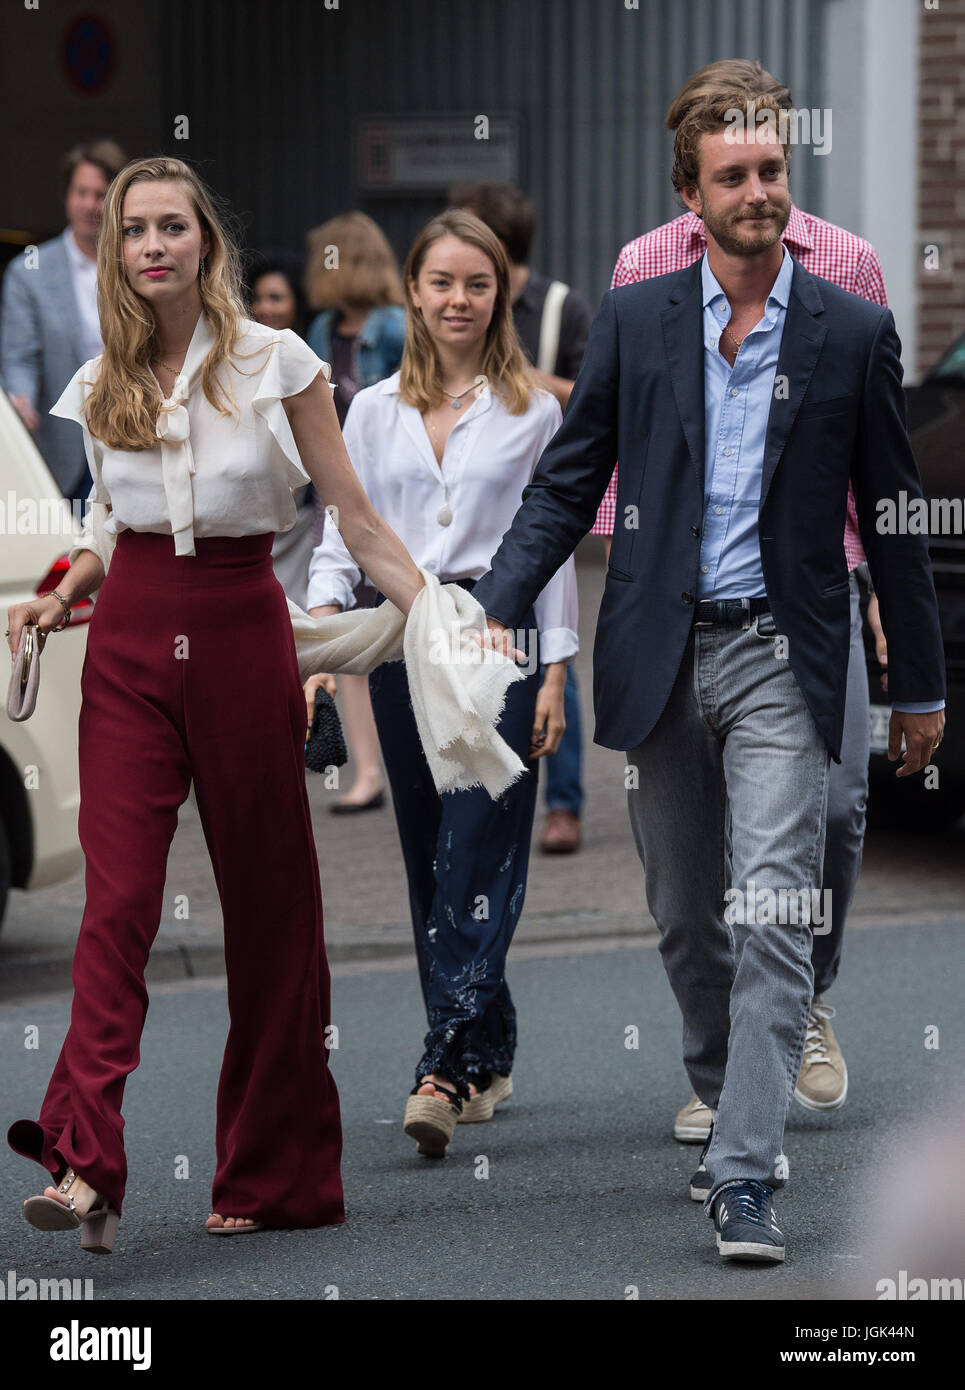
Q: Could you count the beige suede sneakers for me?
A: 2